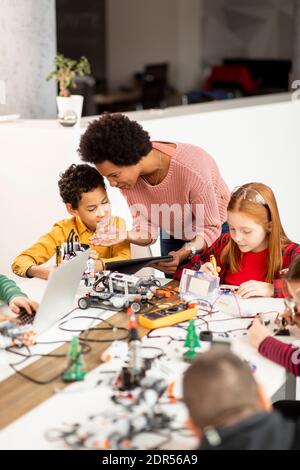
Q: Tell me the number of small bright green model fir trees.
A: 2